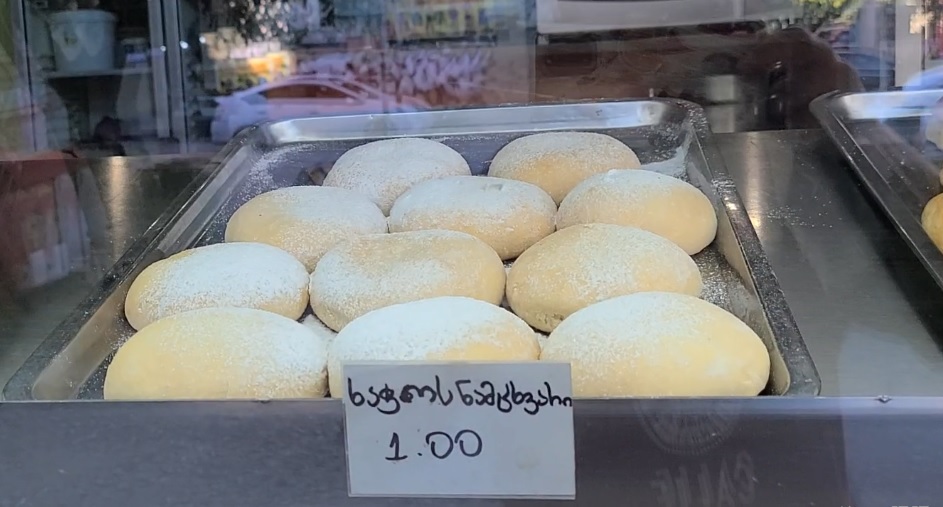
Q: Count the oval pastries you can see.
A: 11